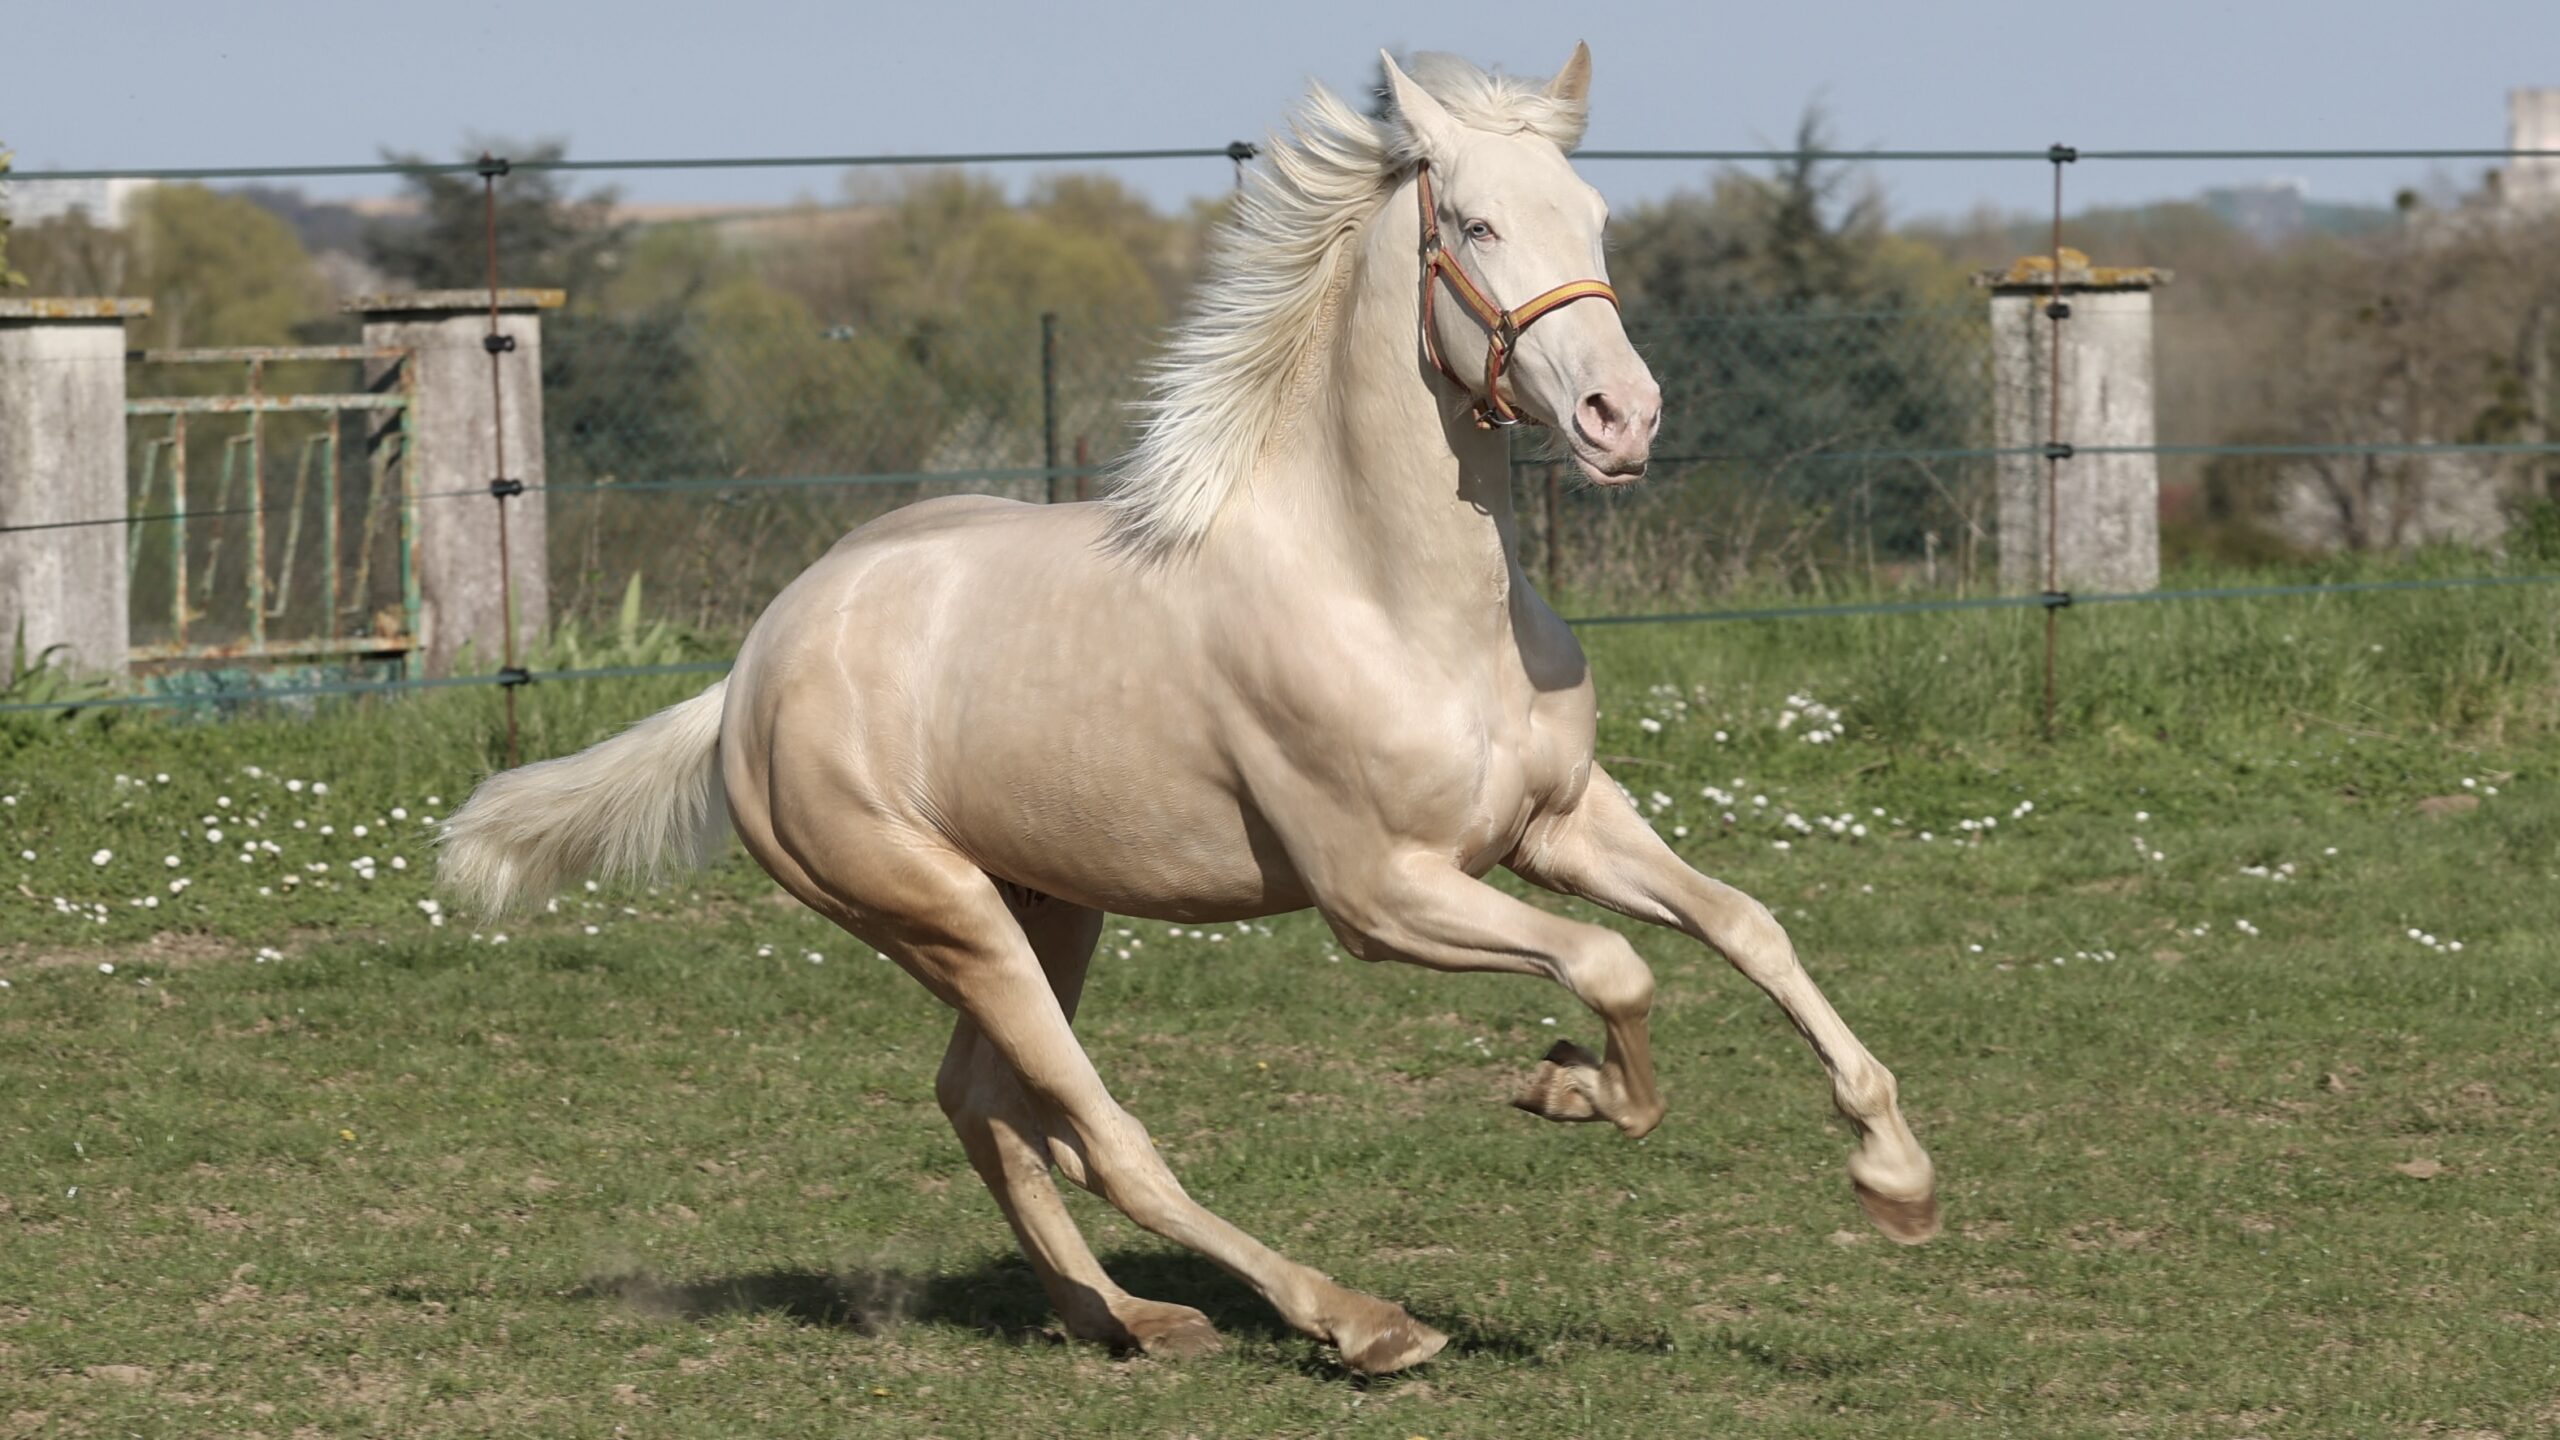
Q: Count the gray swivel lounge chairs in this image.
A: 0